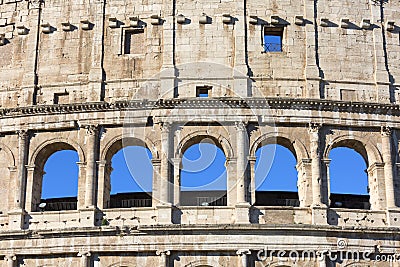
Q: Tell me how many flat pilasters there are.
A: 6